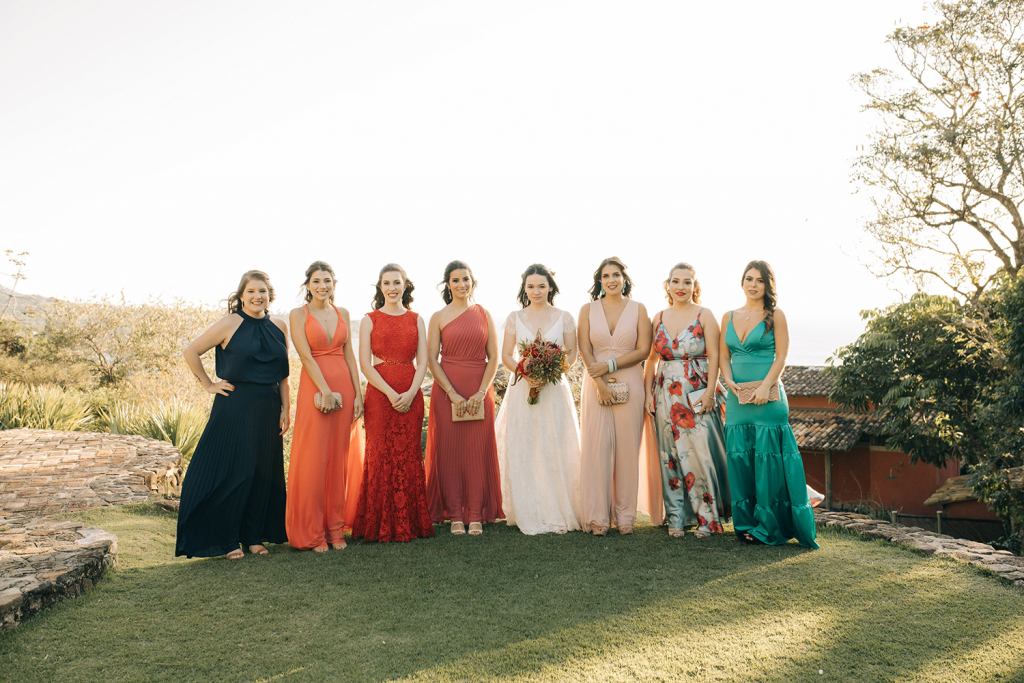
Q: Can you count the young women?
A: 8